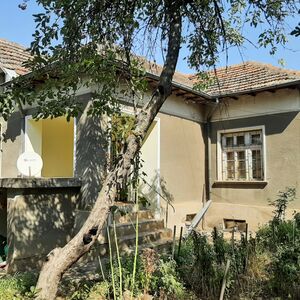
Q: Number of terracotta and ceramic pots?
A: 0